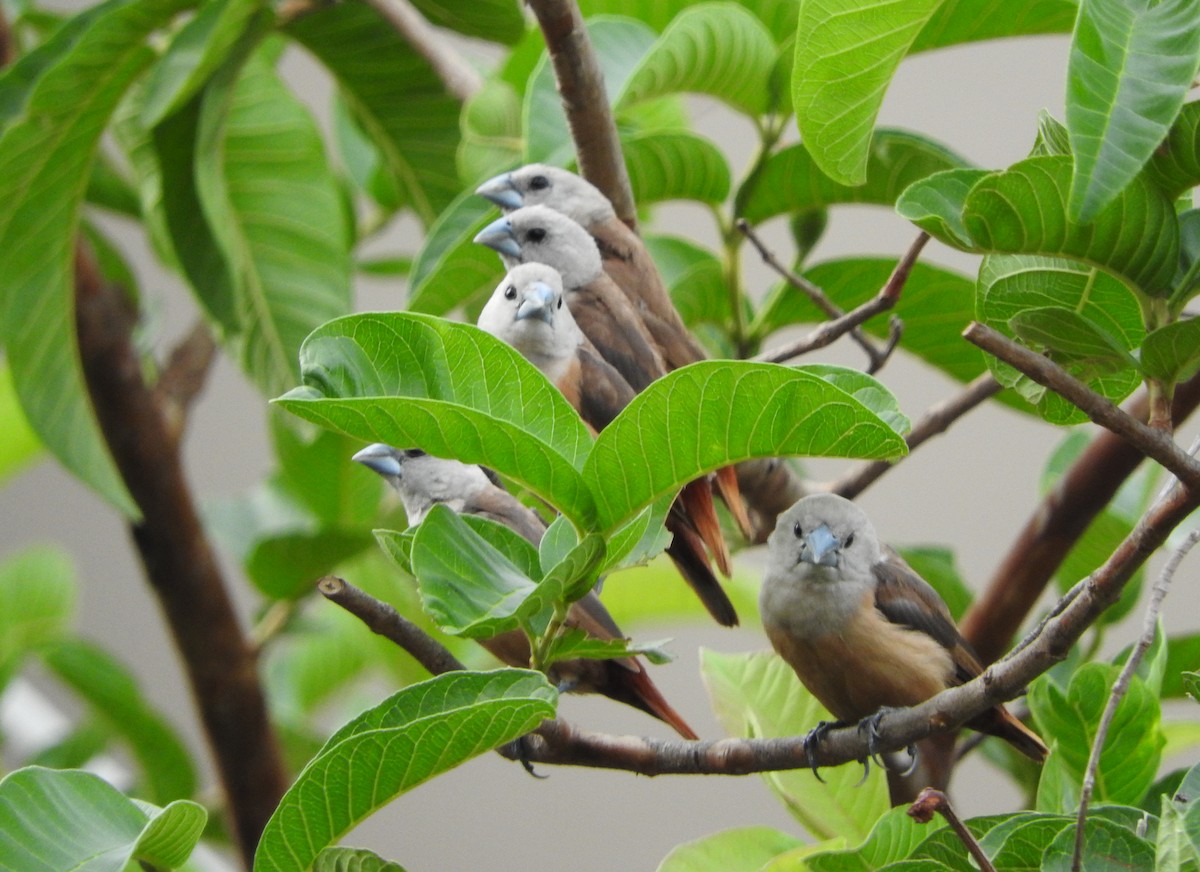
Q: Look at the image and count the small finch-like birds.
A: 5